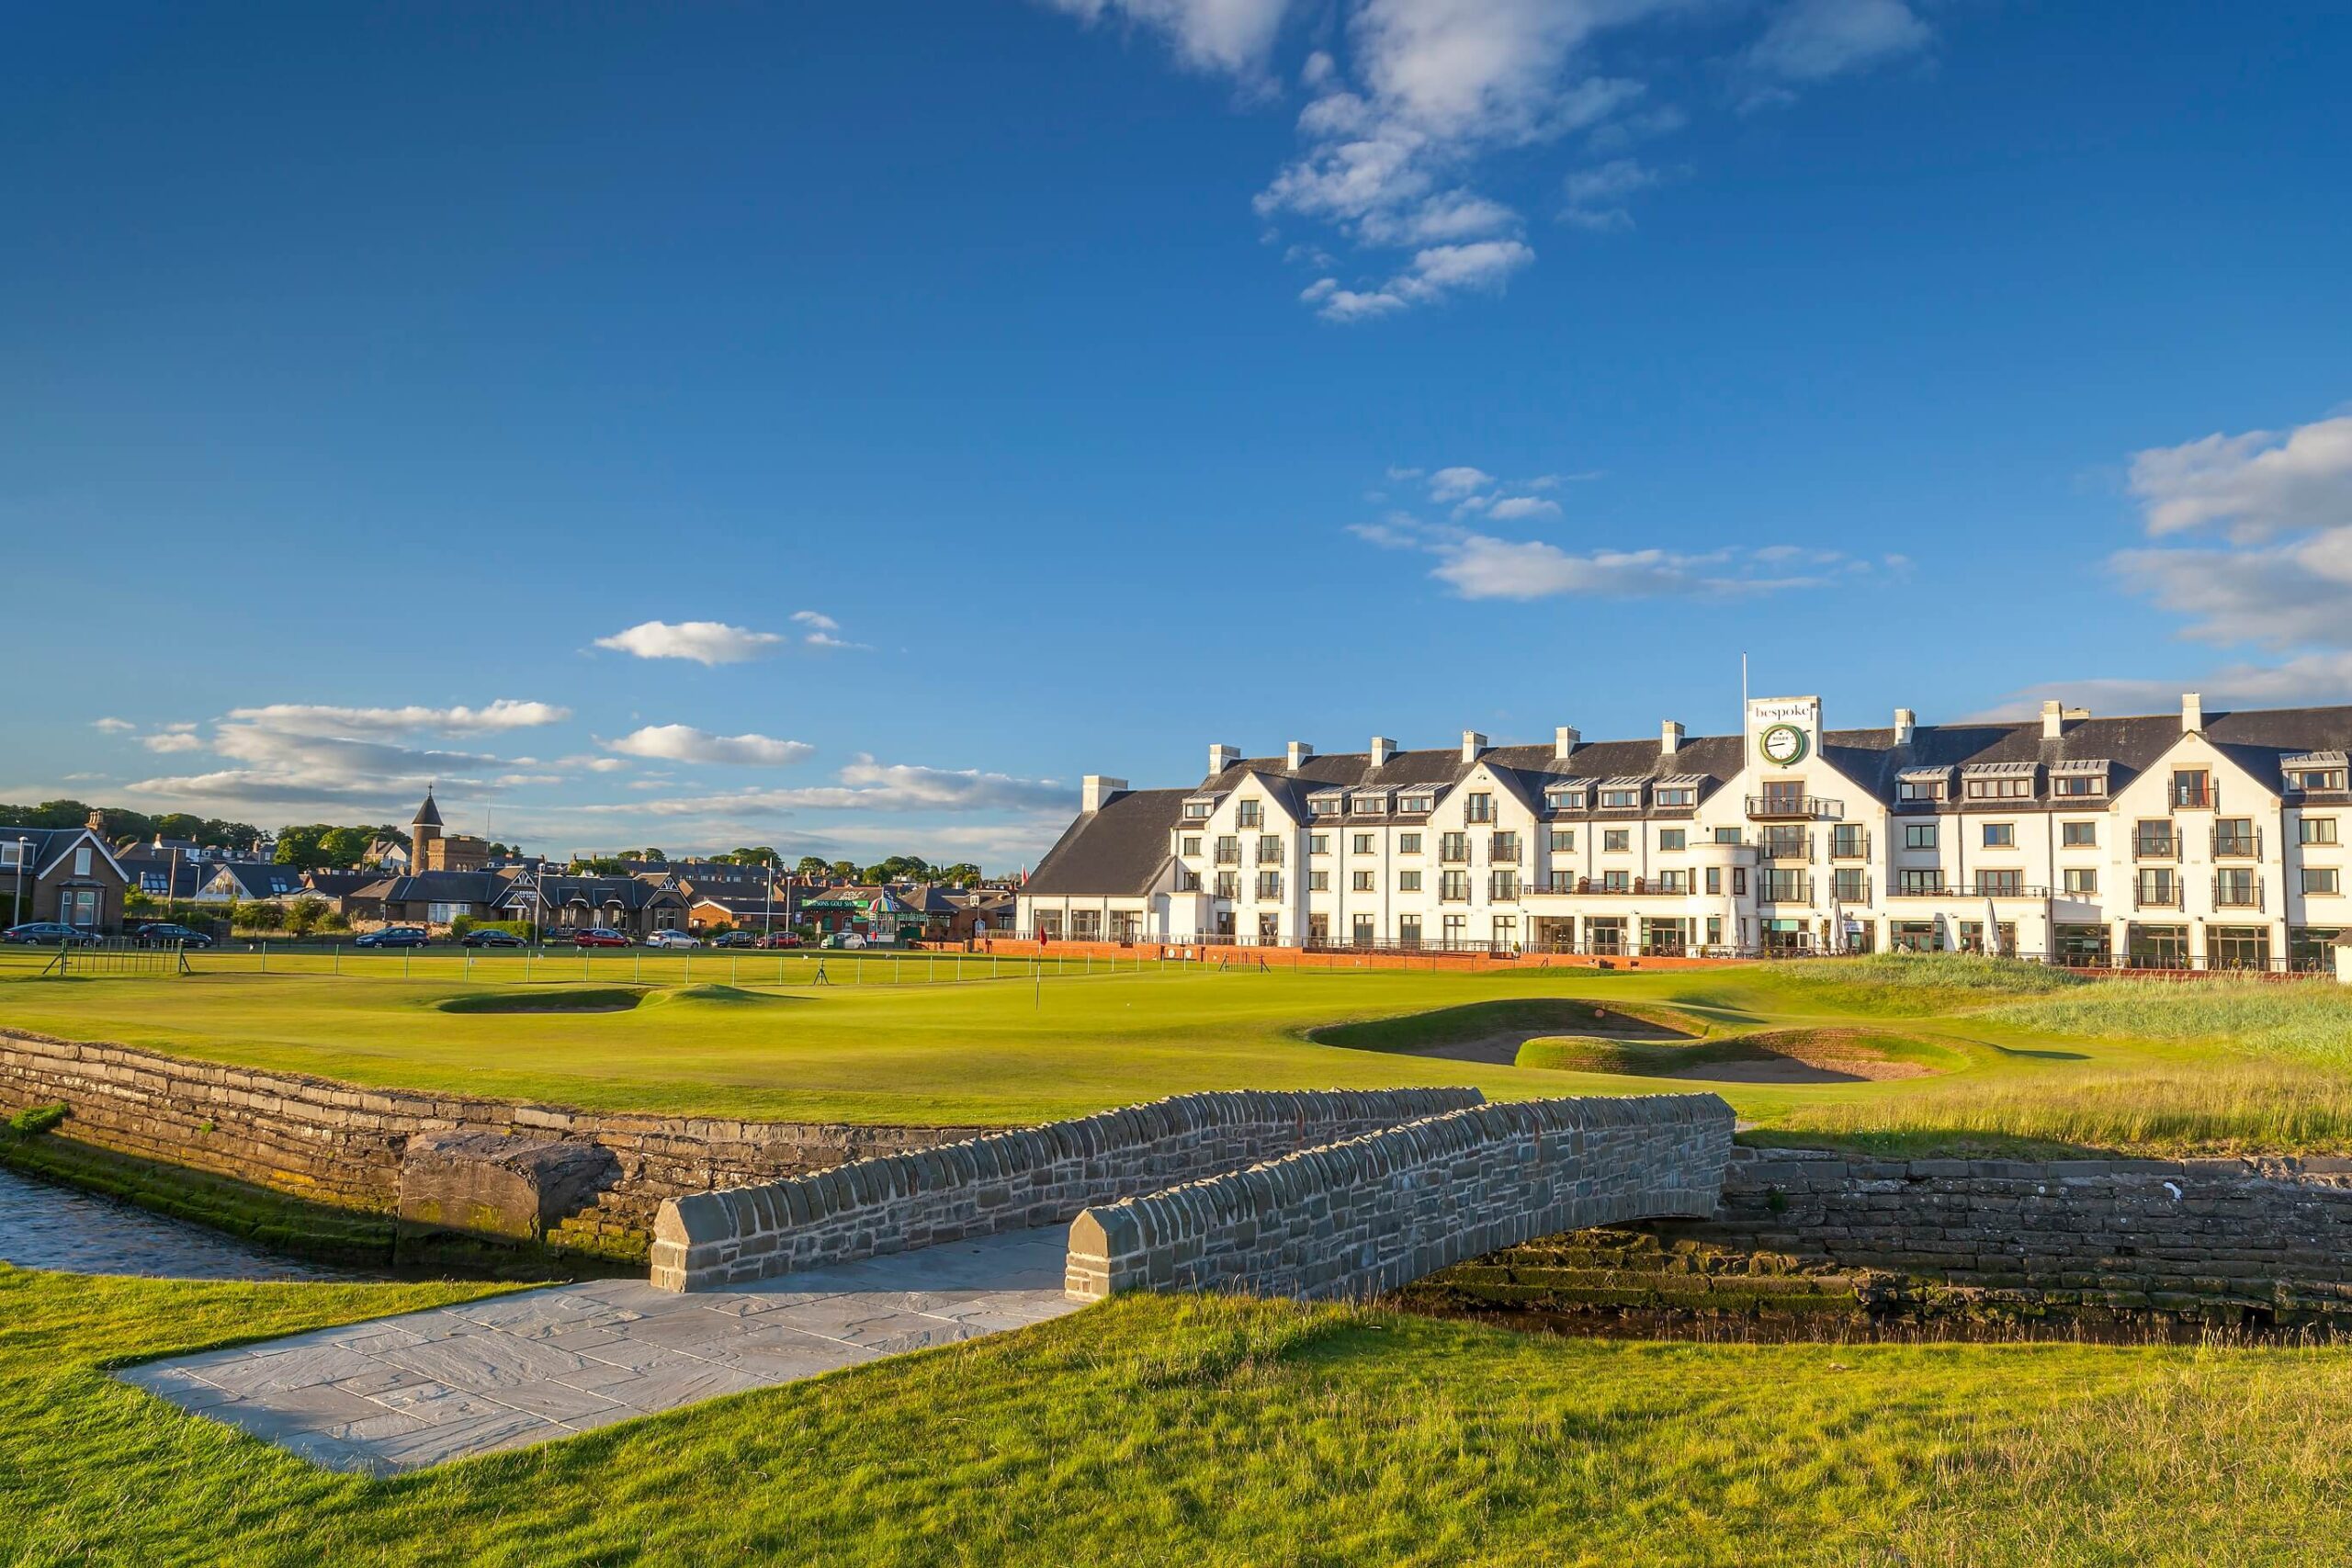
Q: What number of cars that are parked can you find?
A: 9